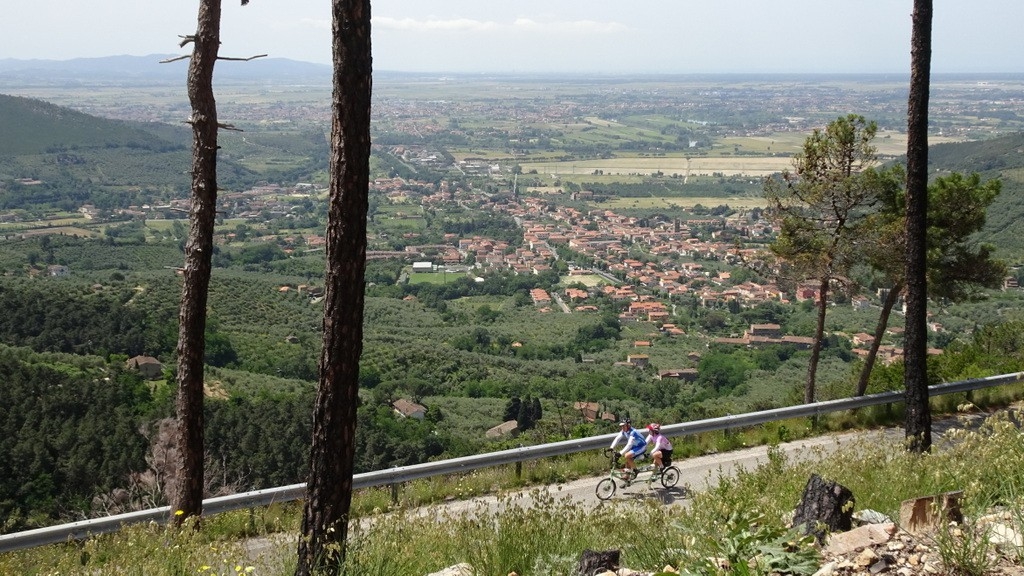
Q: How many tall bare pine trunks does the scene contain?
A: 3